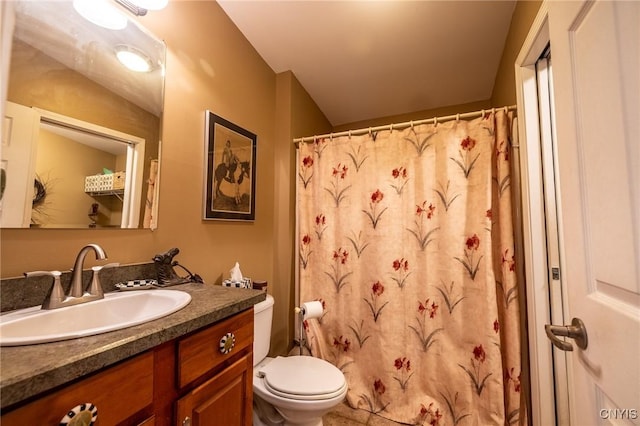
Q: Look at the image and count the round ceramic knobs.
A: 2